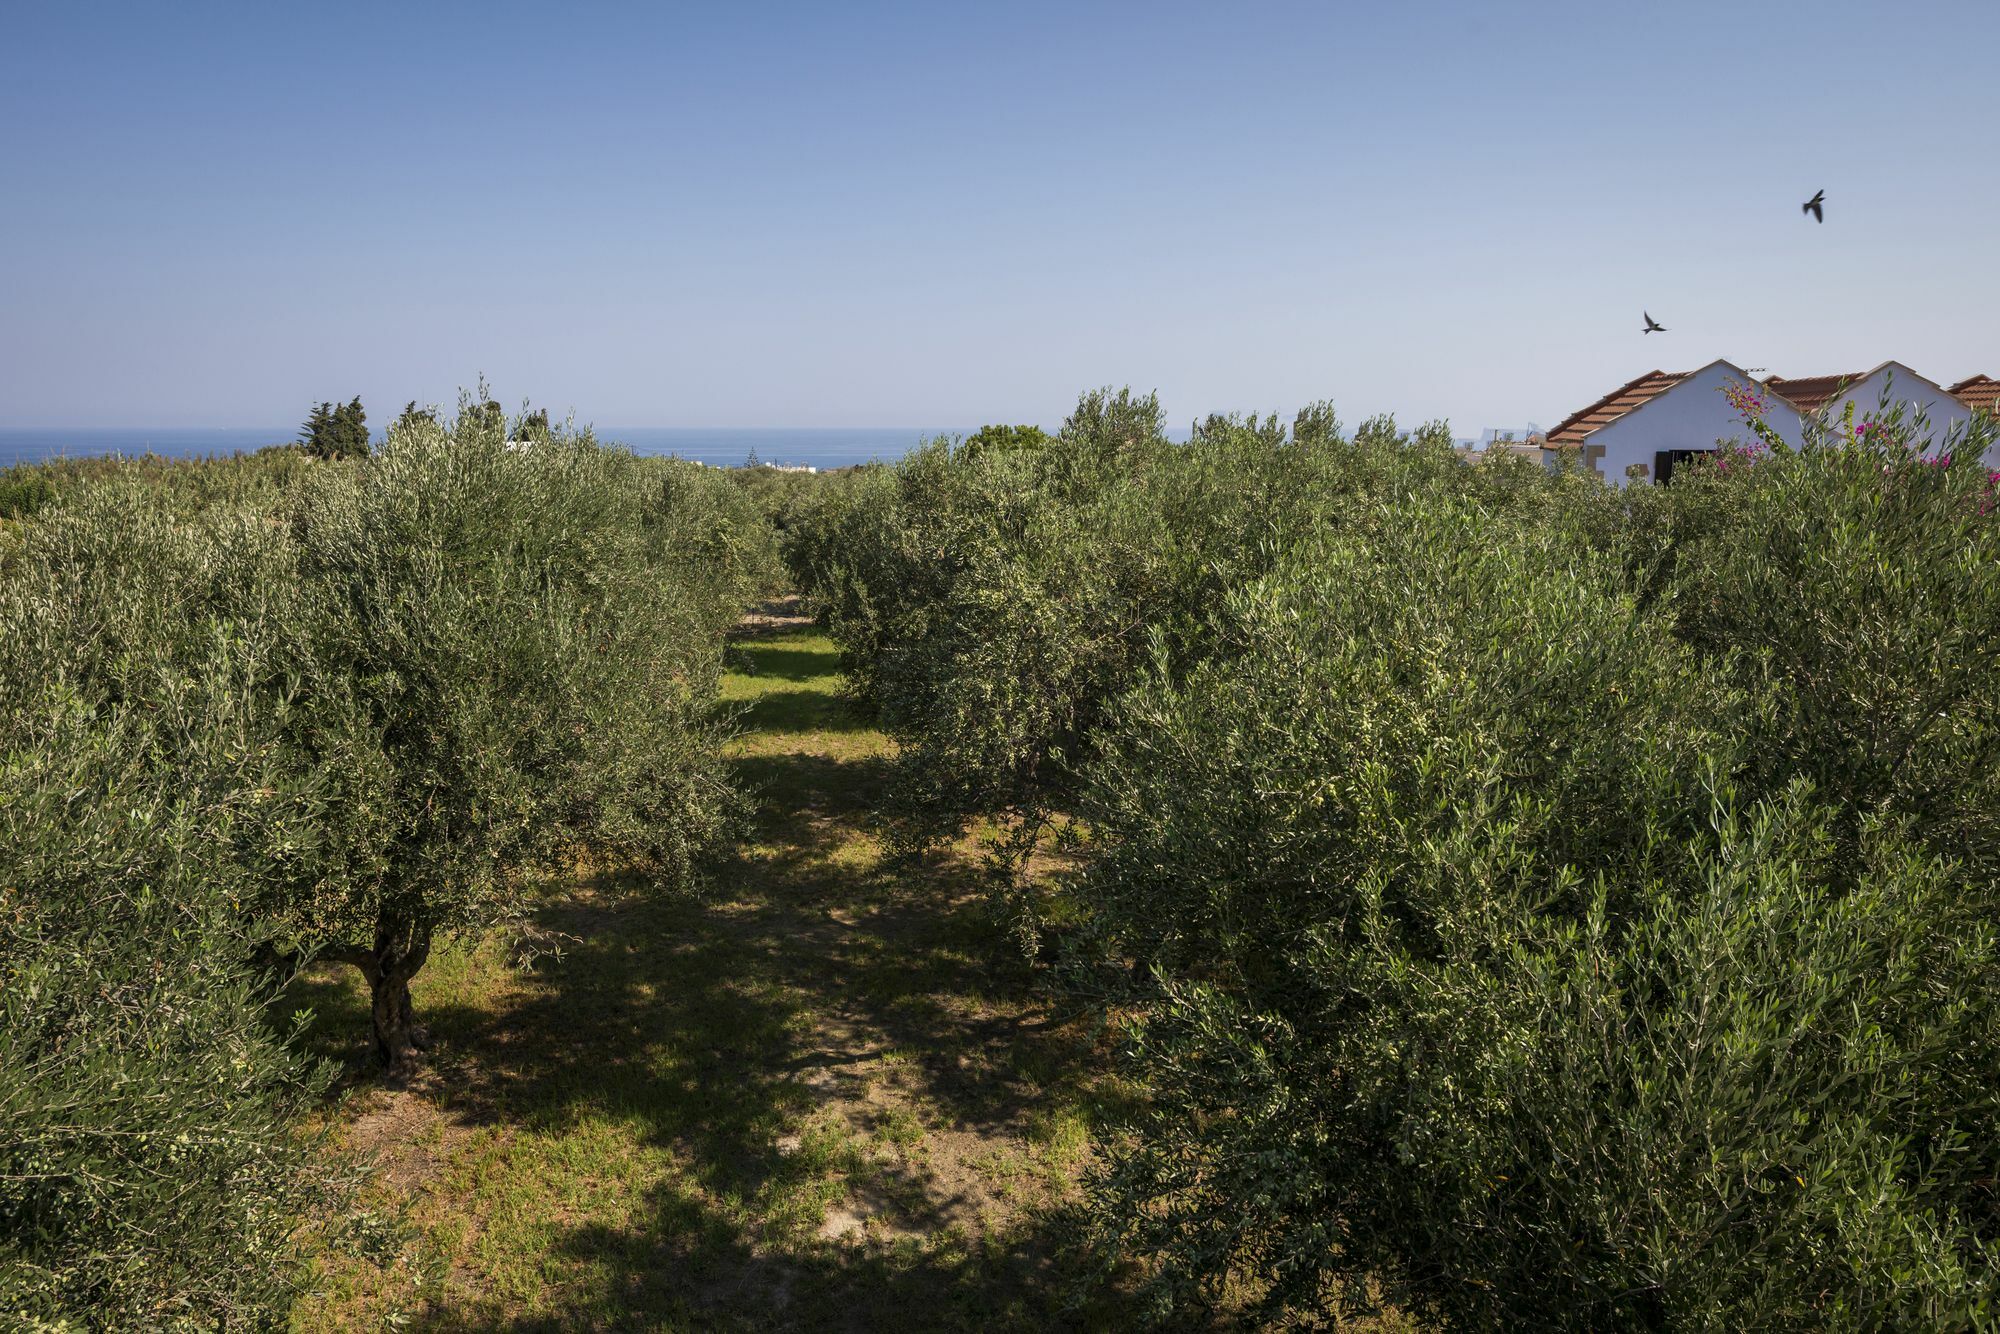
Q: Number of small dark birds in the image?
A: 2